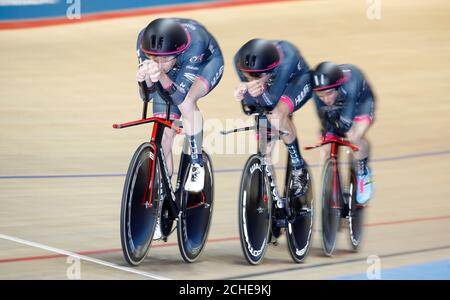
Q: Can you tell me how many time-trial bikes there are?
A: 3